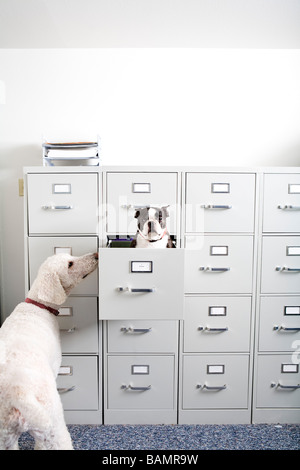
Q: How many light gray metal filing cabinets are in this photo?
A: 4